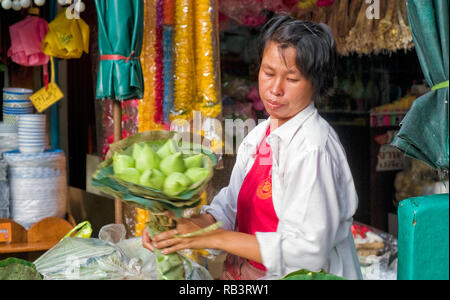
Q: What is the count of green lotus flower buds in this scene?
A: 10